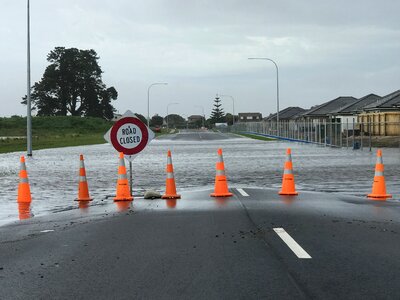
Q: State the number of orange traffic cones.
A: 7